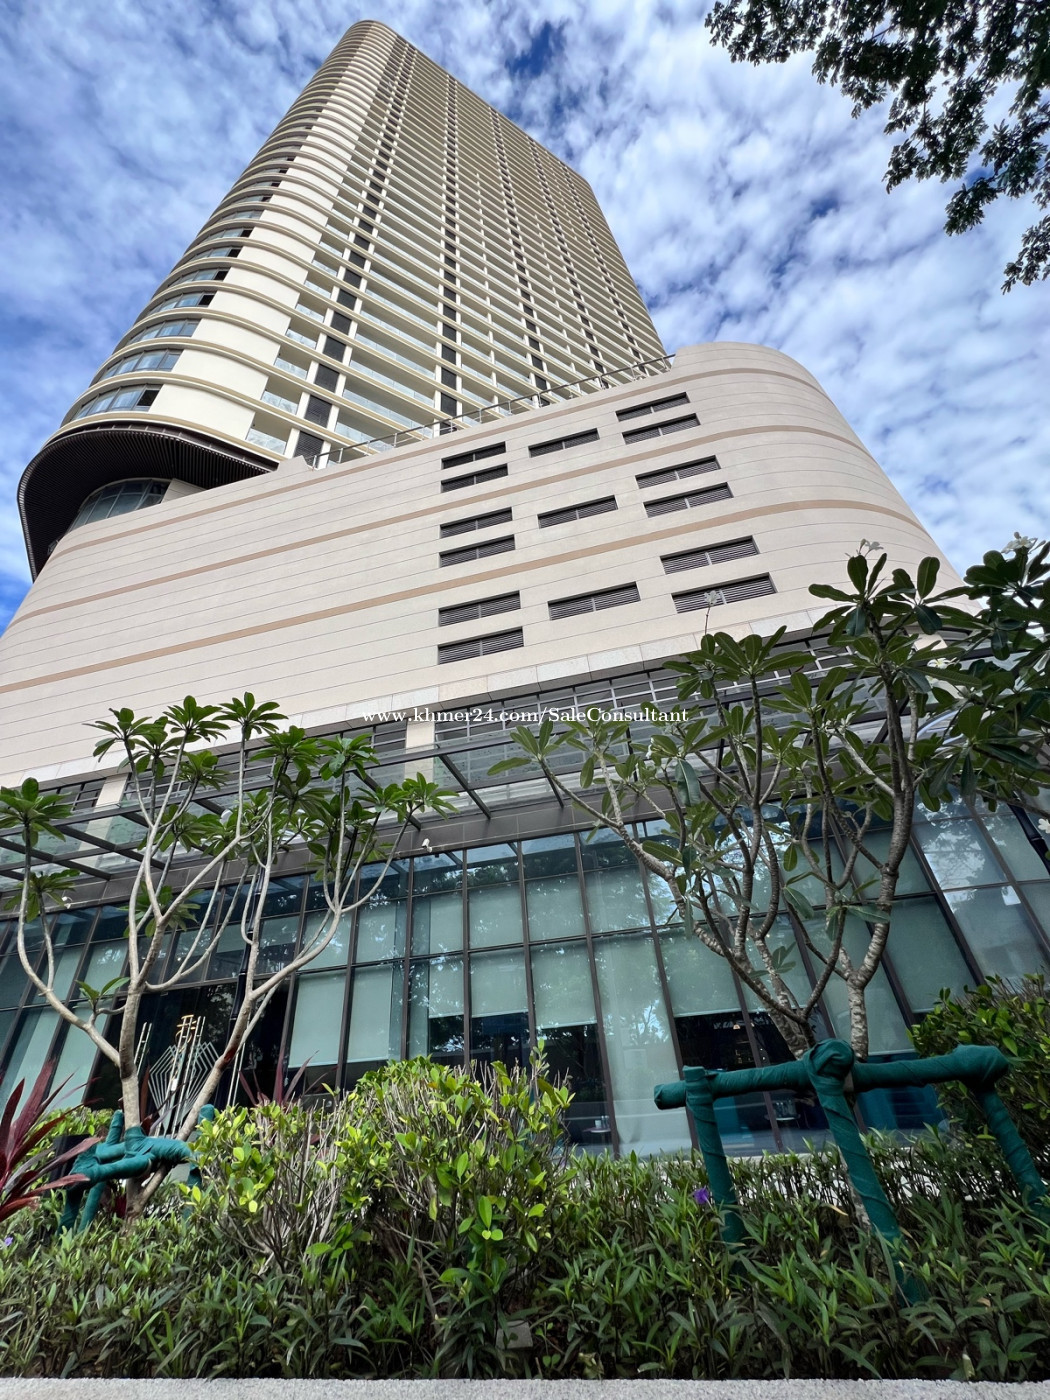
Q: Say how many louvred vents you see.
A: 15